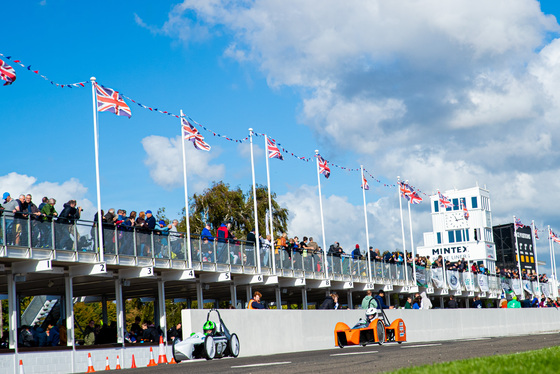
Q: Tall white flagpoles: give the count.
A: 14